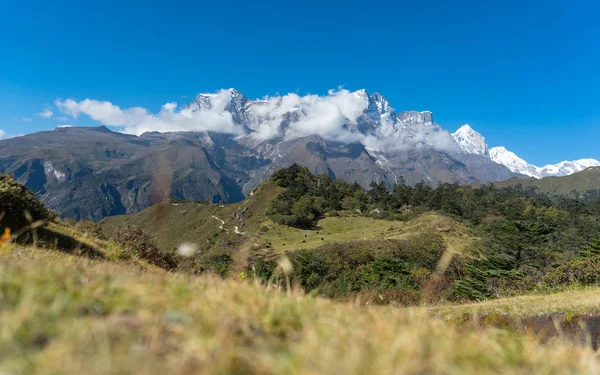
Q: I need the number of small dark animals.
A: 5